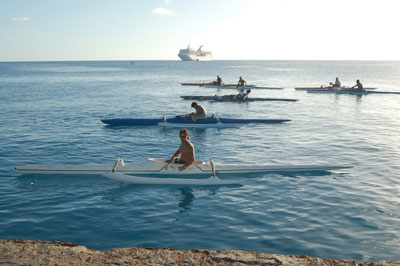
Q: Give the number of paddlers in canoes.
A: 7